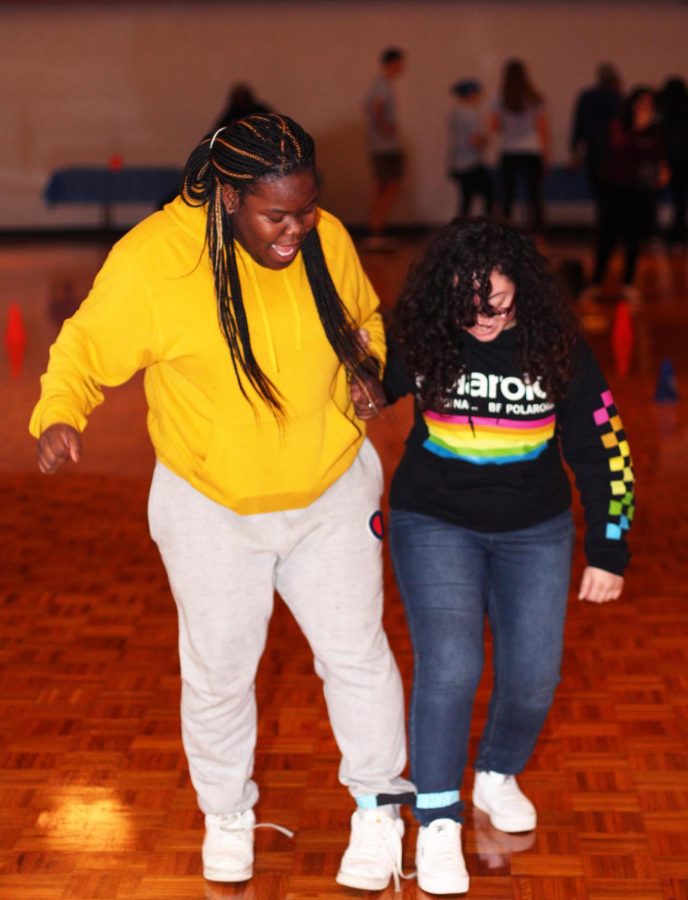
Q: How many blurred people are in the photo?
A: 7